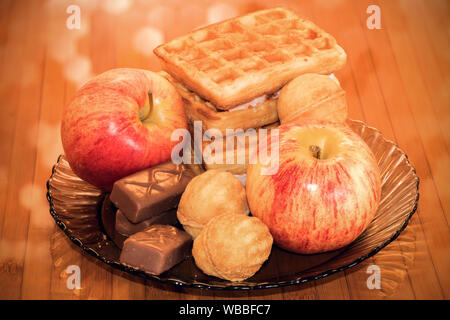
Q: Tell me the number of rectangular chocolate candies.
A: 3